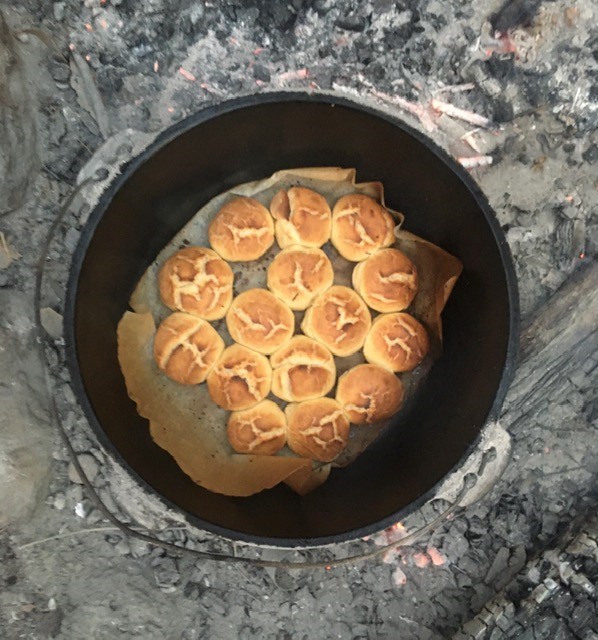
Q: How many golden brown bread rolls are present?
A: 15